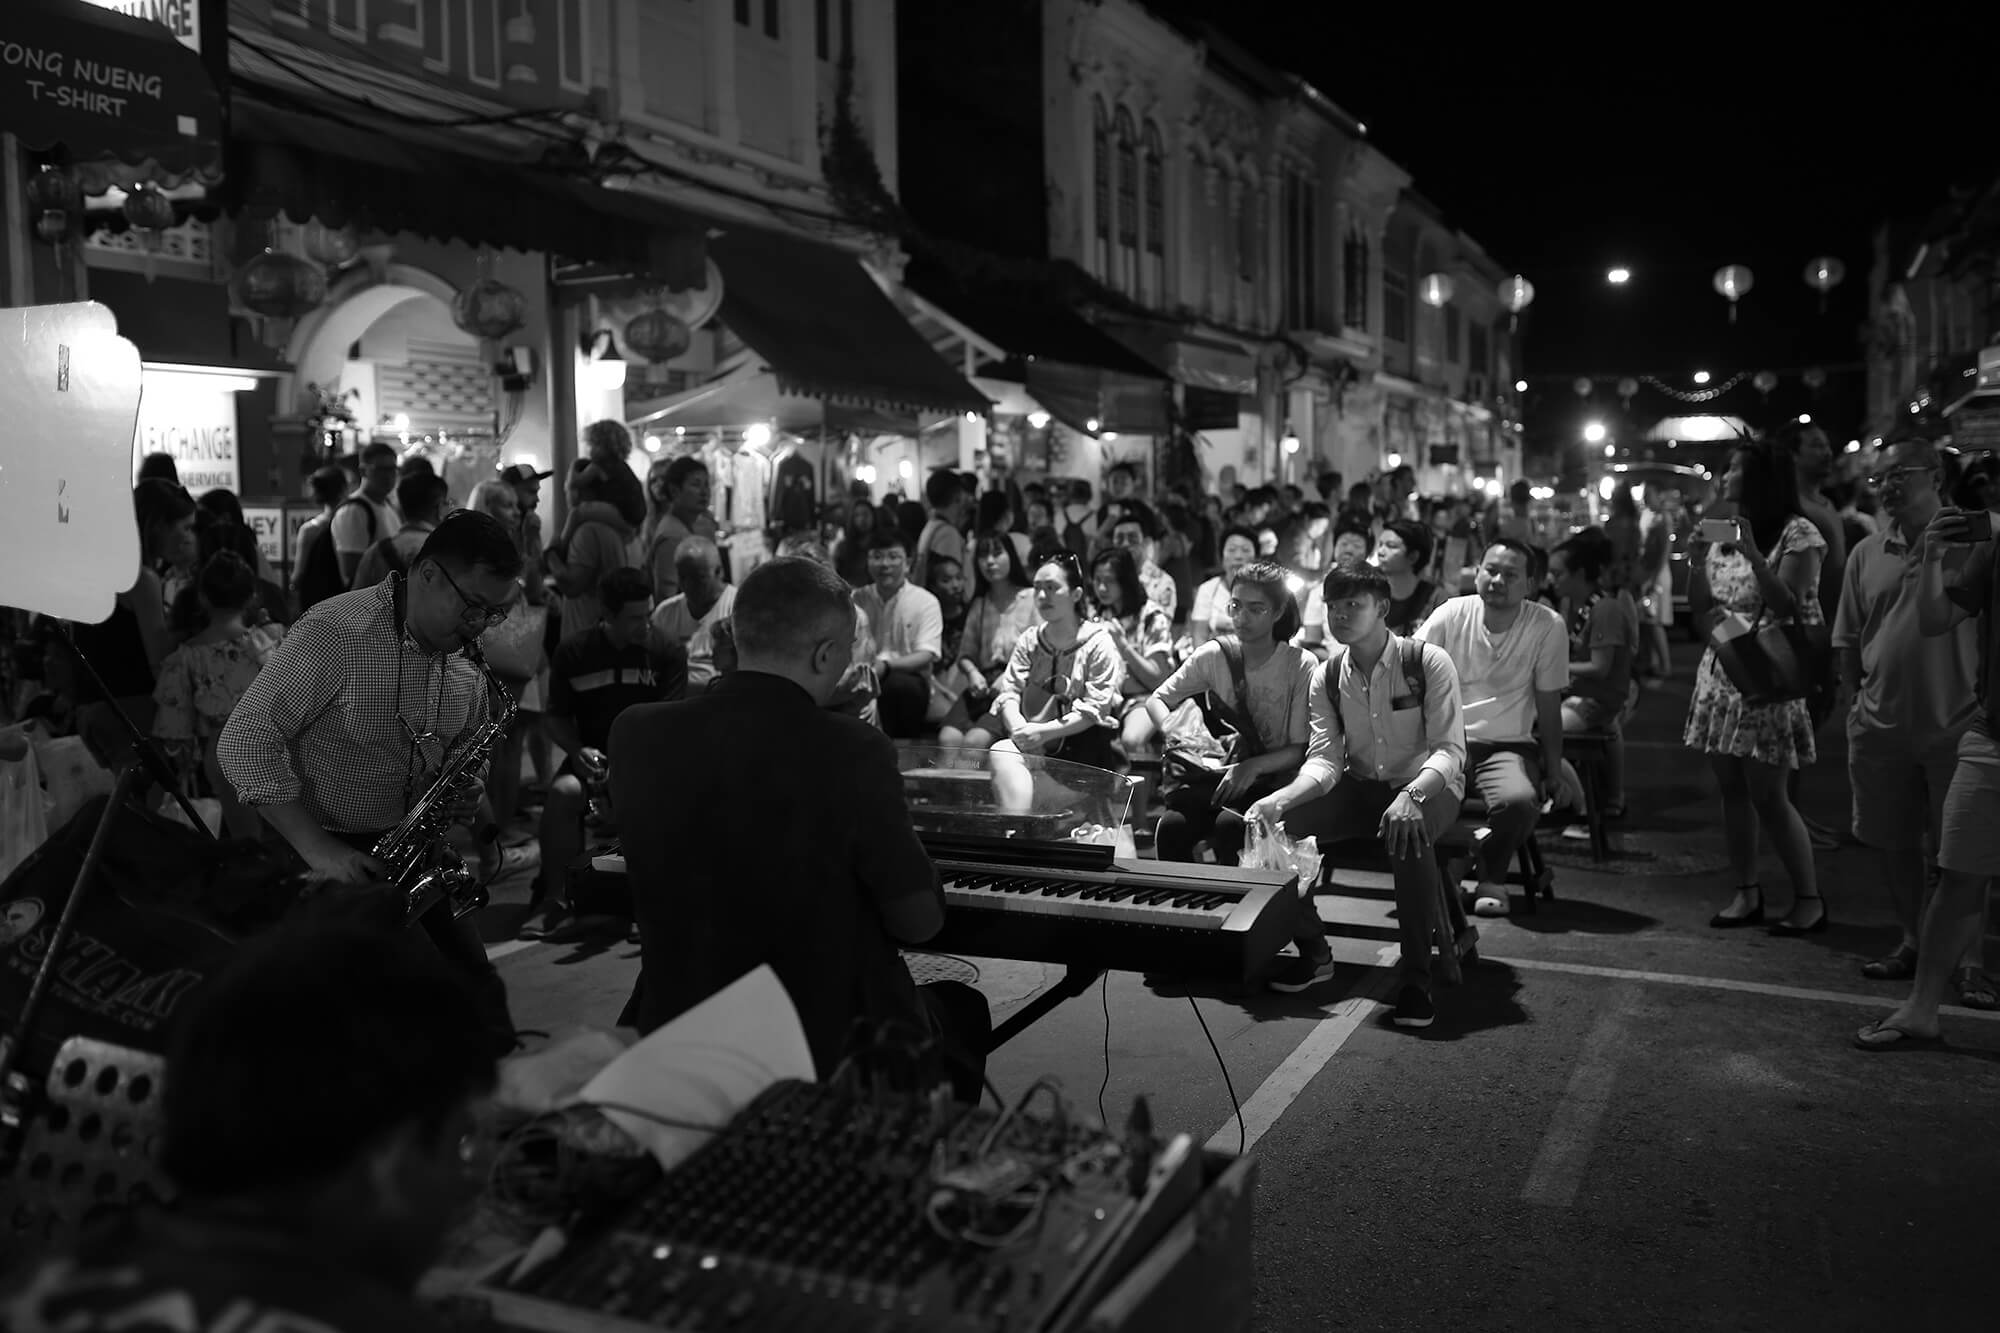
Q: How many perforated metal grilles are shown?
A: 1